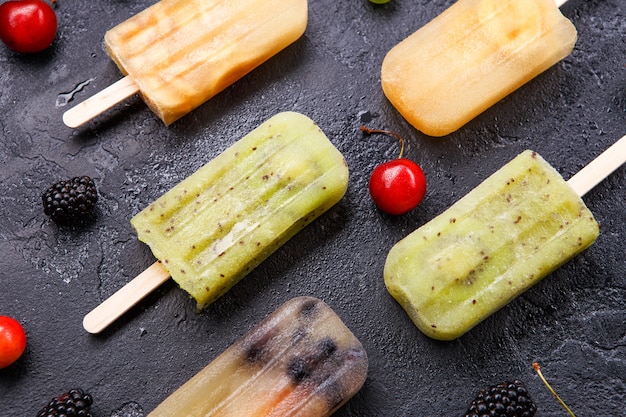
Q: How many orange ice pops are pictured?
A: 2